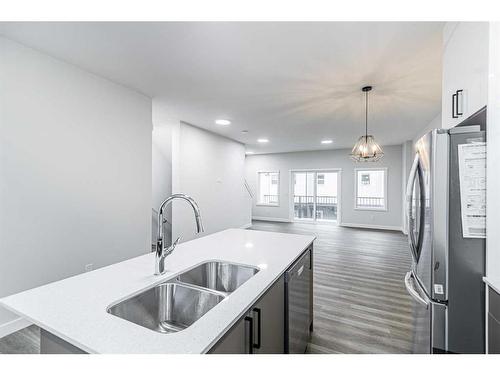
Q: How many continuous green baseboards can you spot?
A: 0